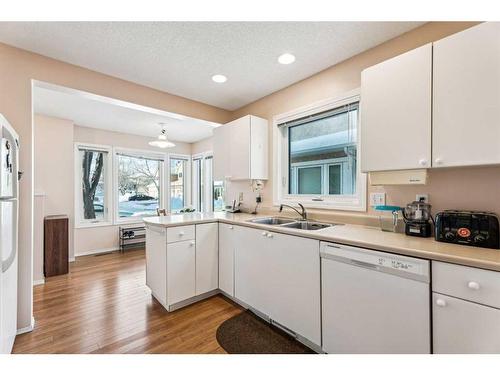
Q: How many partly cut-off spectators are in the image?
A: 0